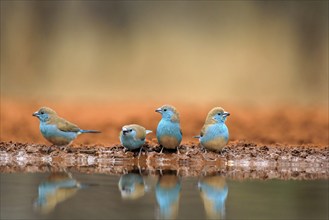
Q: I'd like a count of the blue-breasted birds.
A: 4